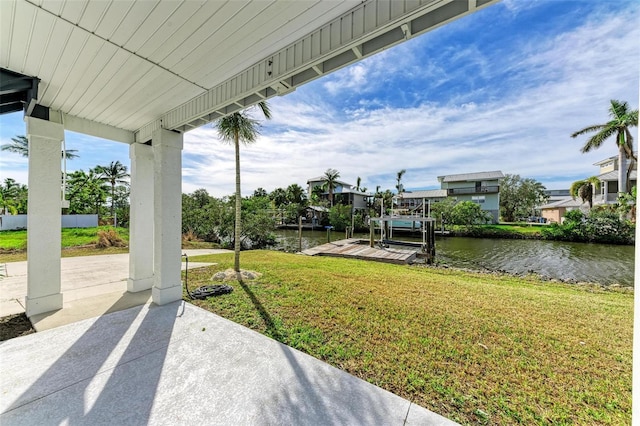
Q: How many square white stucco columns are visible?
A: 3